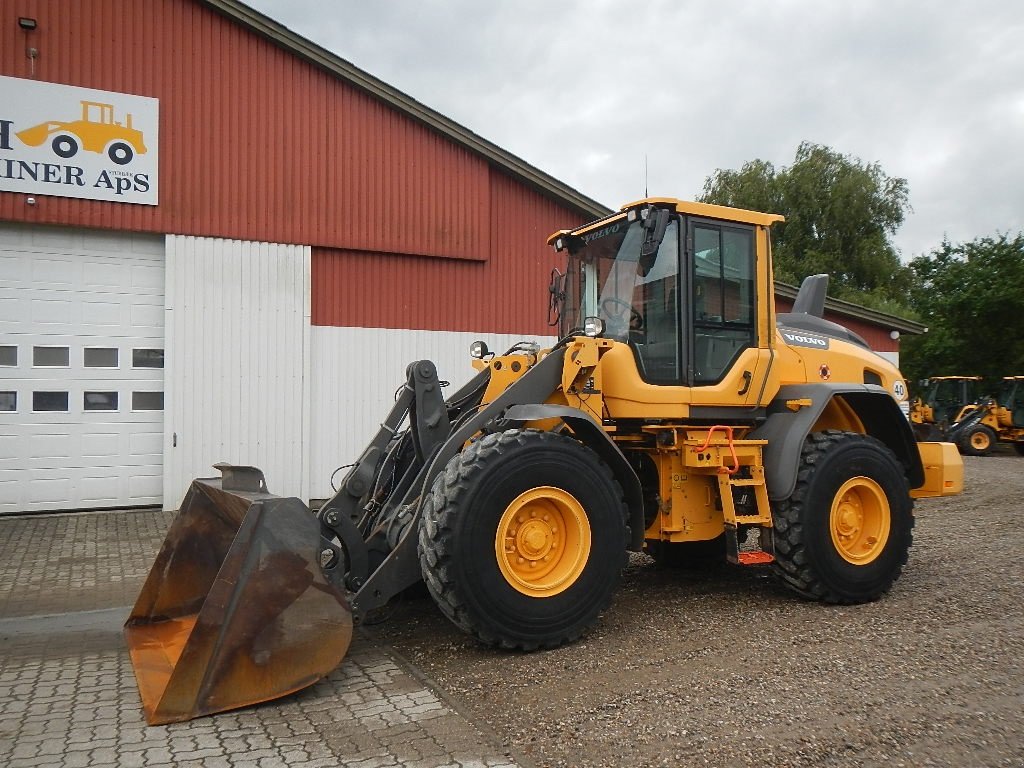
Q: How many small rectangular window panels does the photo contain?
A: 8